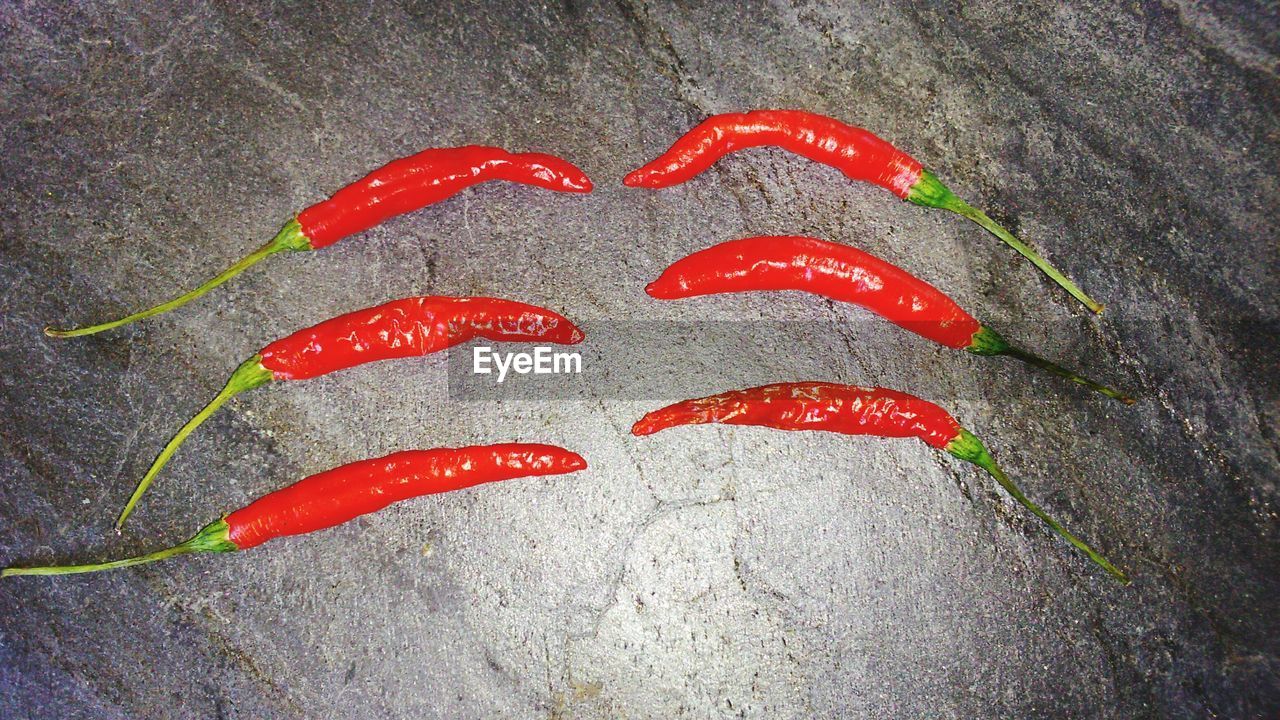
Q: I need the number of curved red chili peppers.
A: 6